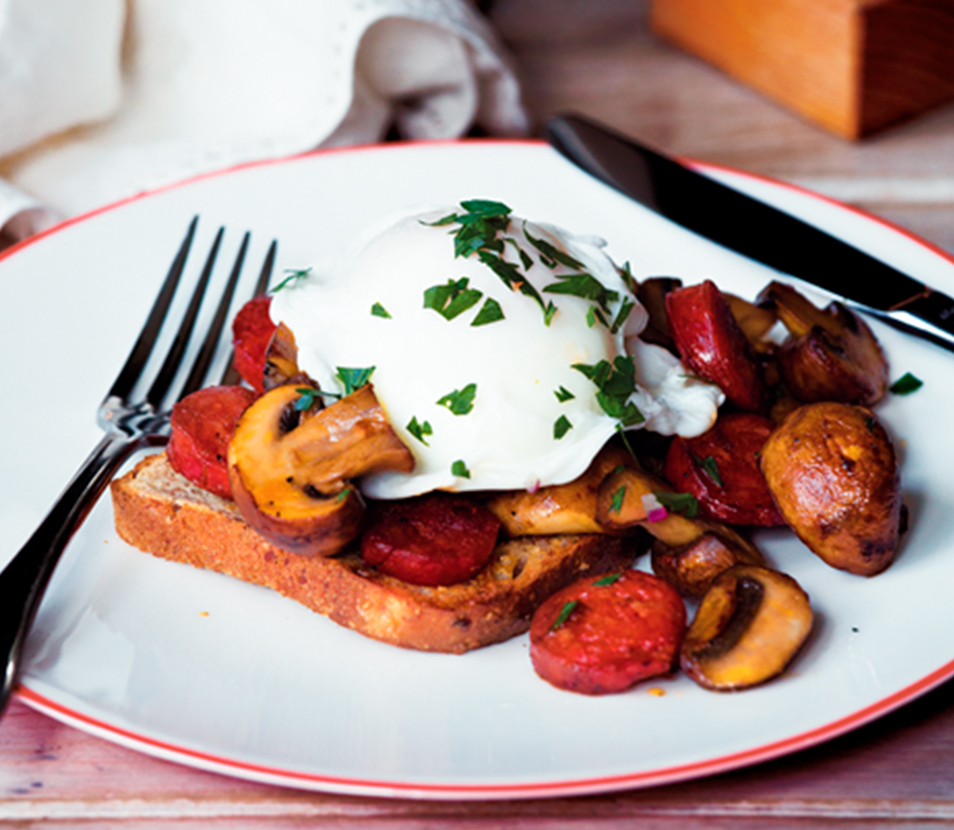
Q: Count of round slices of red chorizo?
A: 6